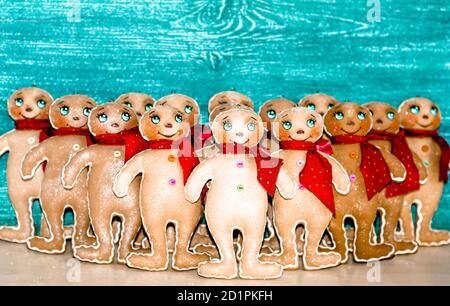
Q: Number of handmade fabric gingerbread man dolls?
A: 15